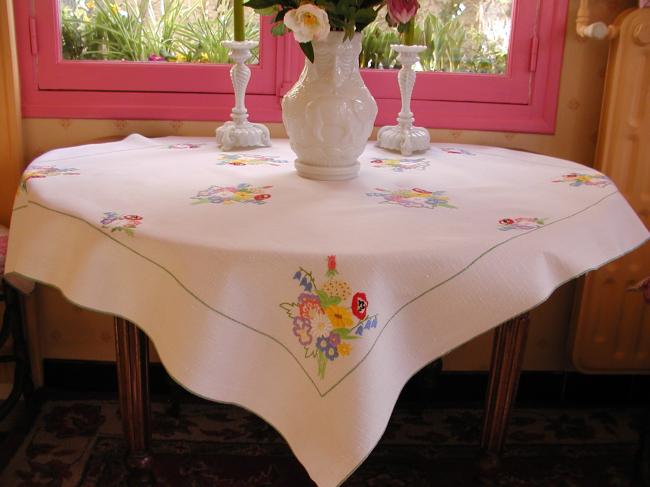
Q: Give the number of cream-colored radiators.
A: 1